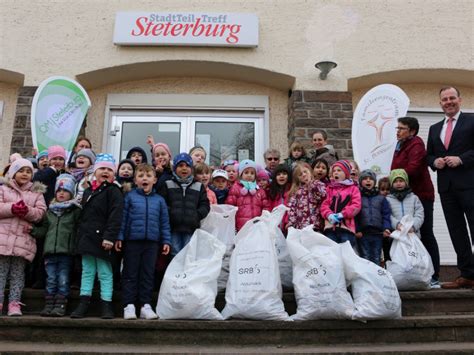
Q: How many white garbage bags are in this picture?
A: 7